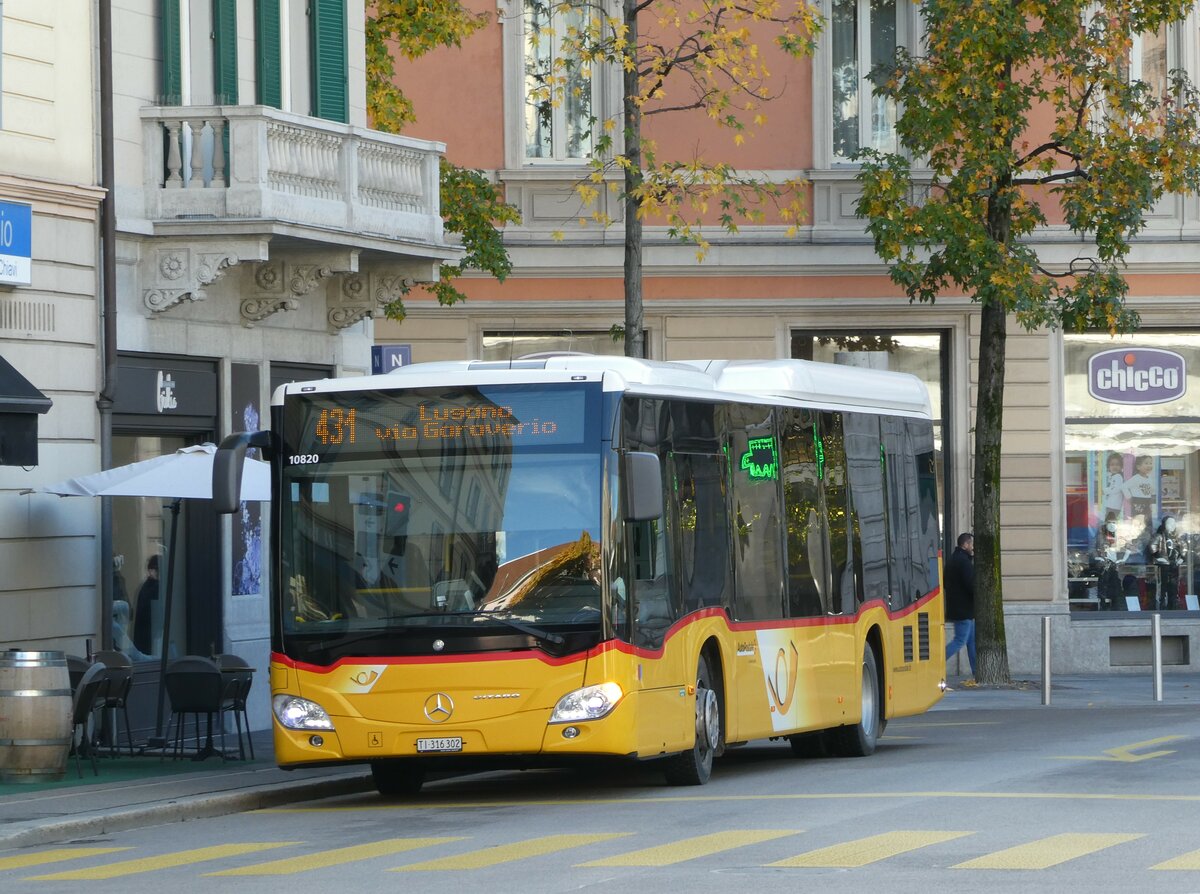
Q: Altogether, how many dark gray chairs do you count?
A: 5